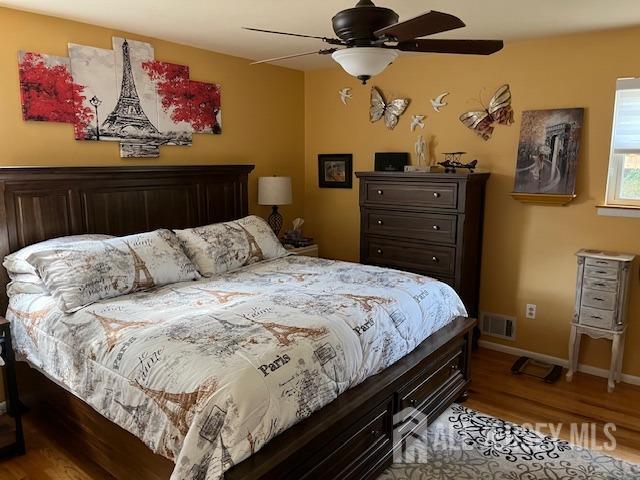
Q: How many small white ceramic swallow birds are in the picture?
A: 3